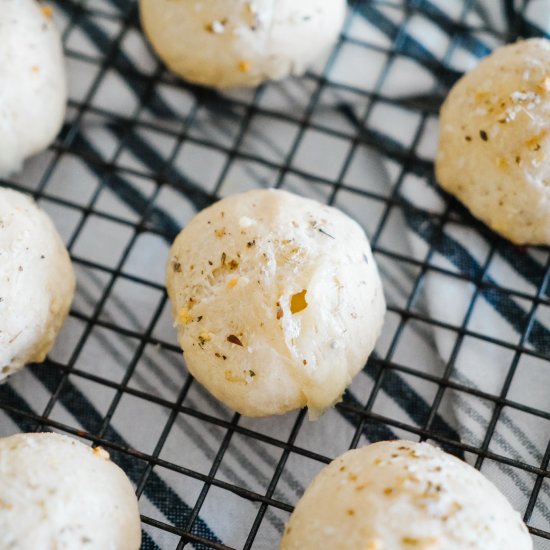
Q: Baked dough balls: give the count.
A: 7